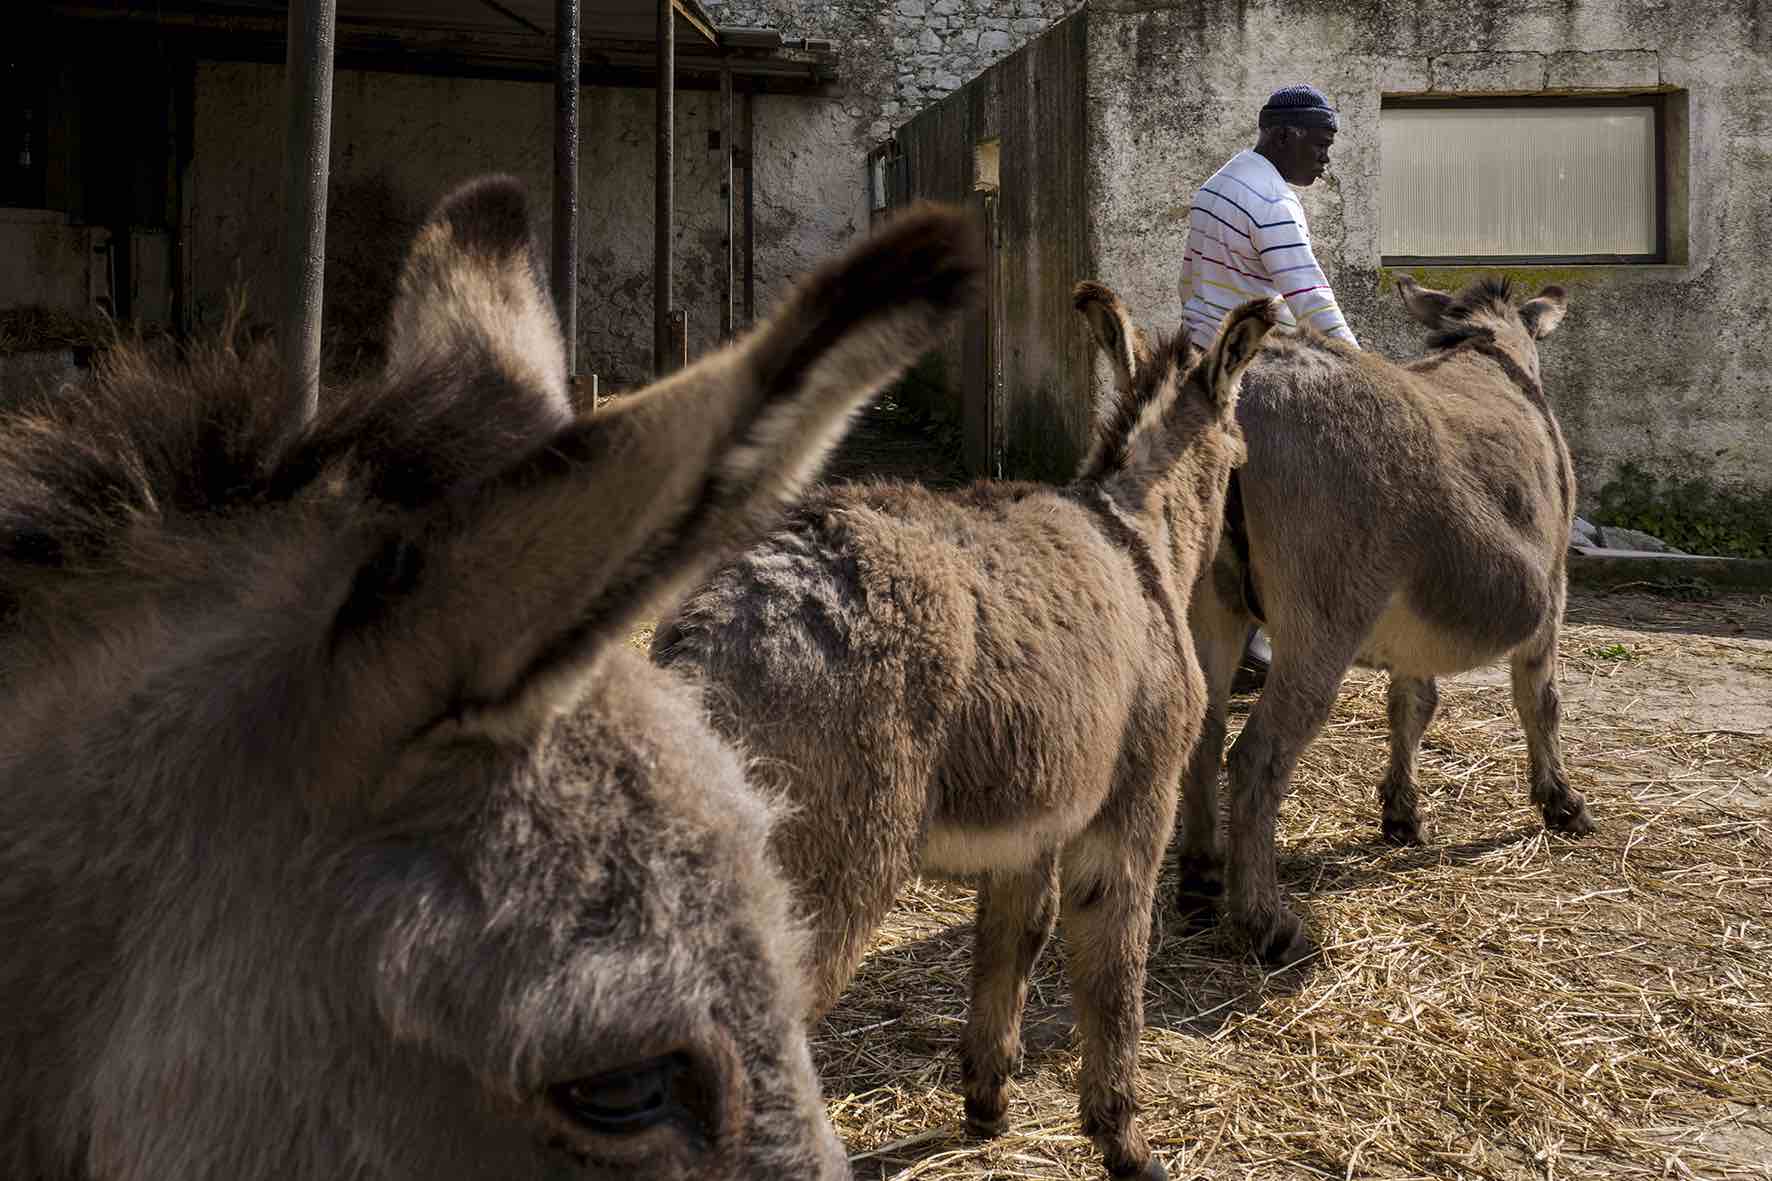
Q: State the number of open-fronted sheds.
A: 1